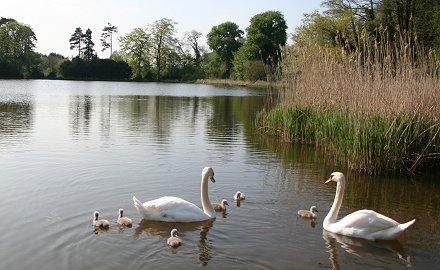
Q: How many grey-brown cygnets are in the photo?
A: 6